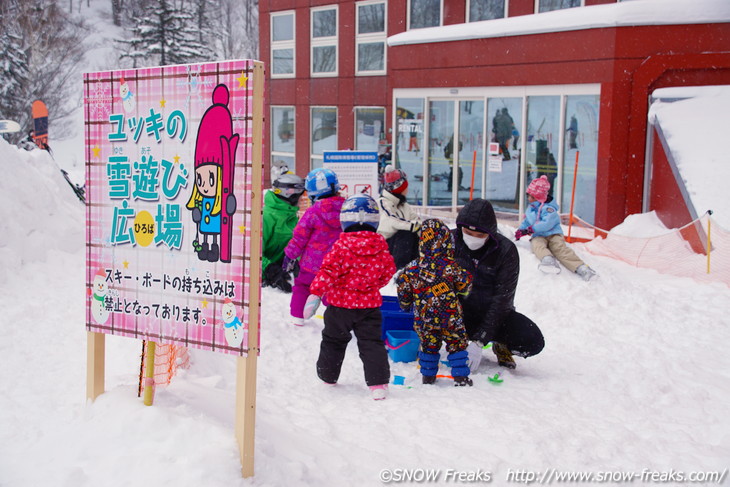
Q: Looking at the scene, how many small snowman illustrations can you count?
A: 3